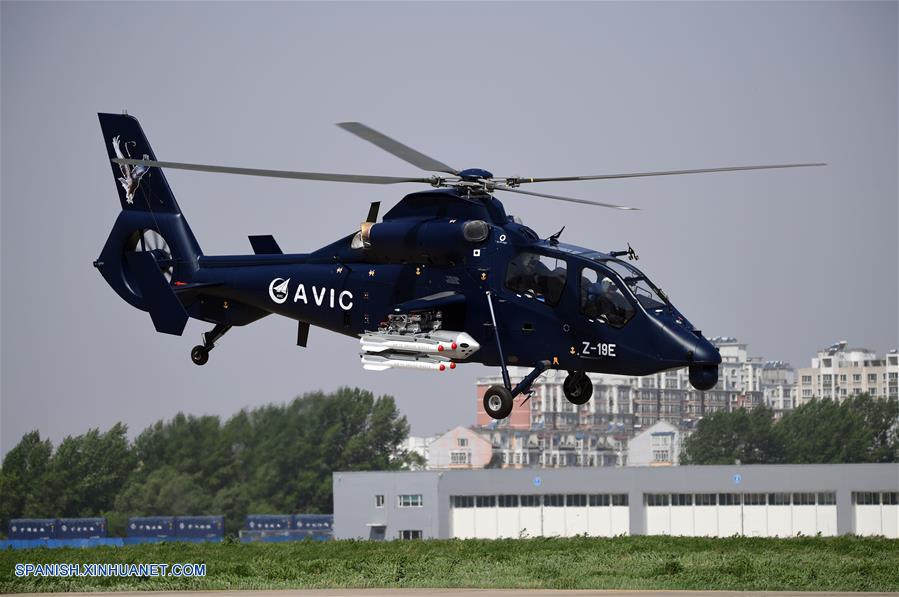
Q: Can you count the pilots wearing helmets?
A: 2